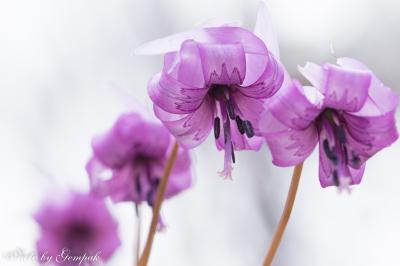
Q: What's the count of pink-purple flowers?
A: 4